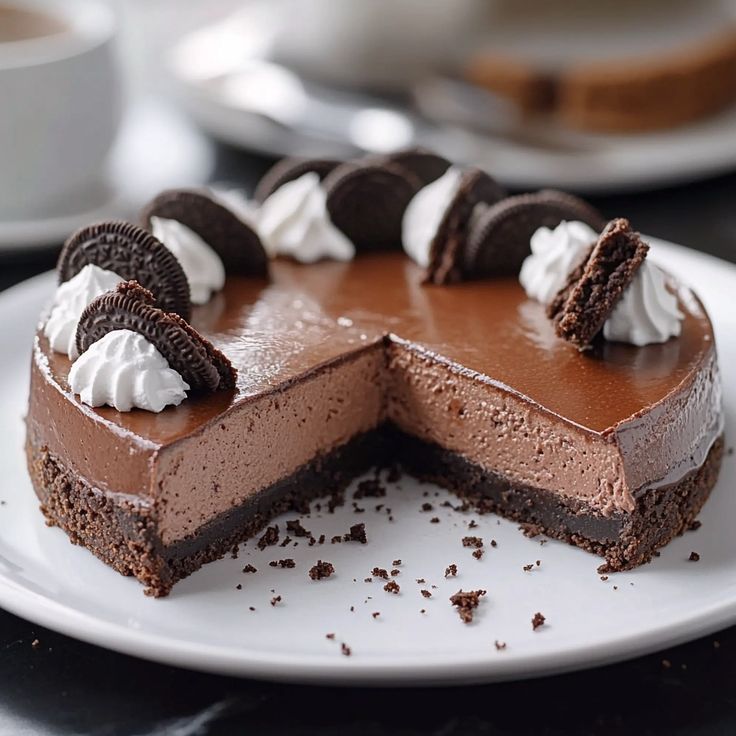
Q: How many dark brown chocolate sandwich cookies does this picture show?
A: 9